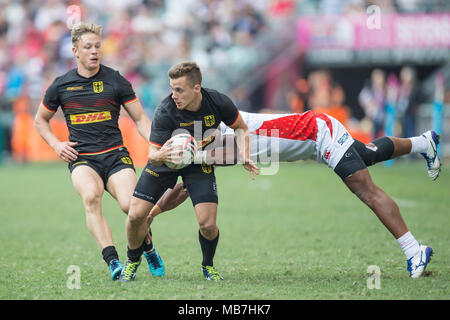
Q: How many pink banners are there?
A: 1